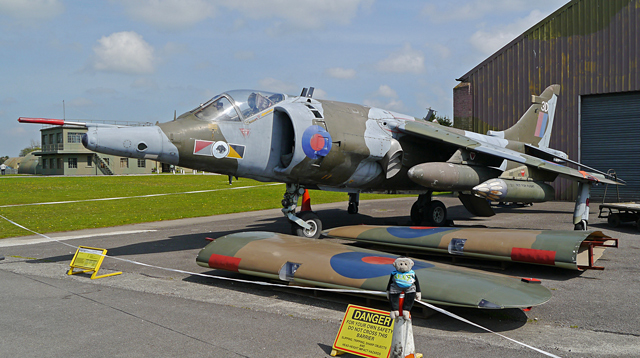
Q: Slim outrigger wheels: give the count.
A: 2